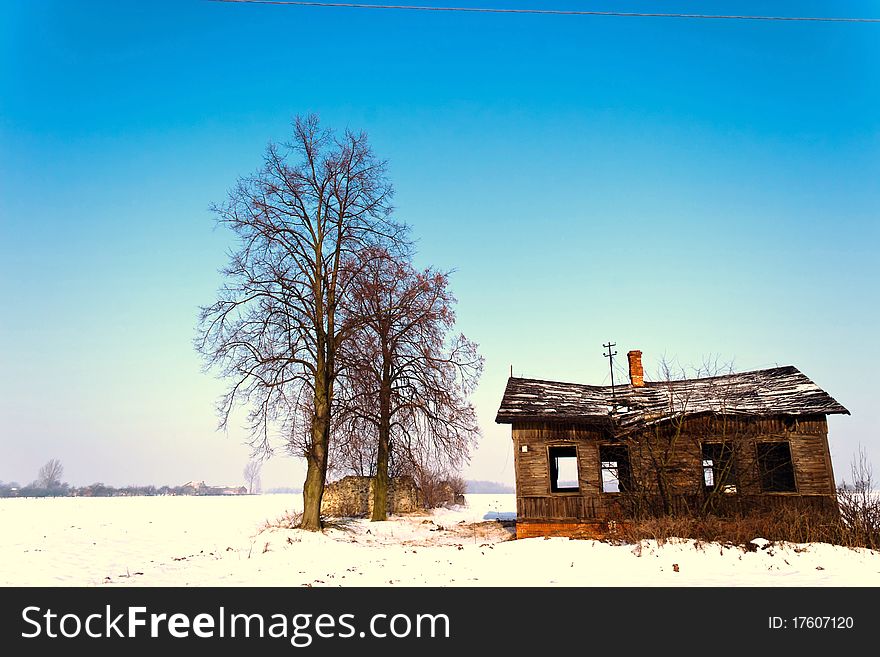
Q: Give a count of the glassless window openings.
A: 4